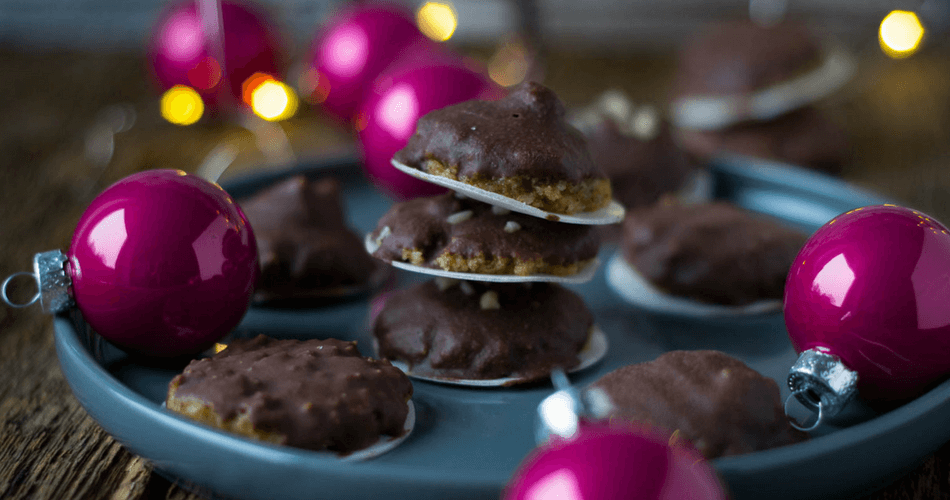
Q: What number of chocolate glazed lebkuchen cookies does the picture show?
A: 10